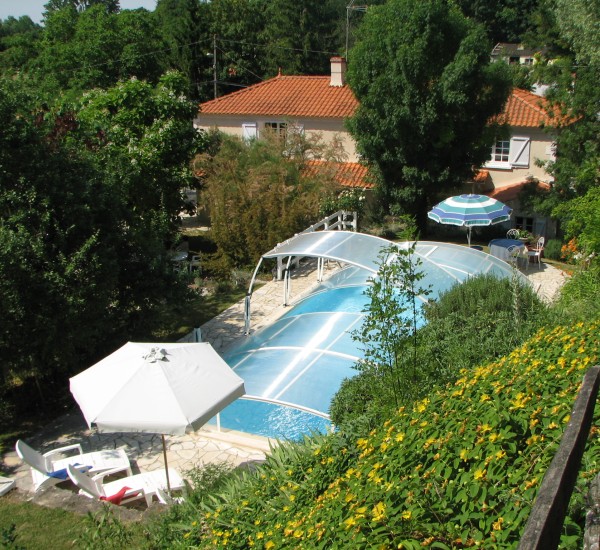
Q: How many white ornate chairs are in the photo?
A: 3